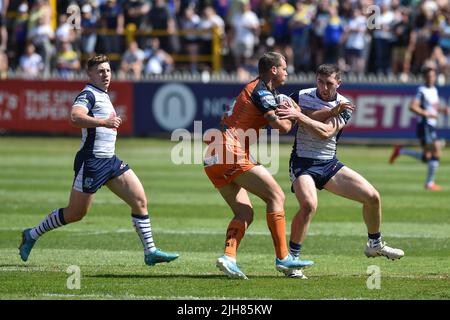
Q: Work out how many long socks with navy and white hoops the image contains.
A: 2